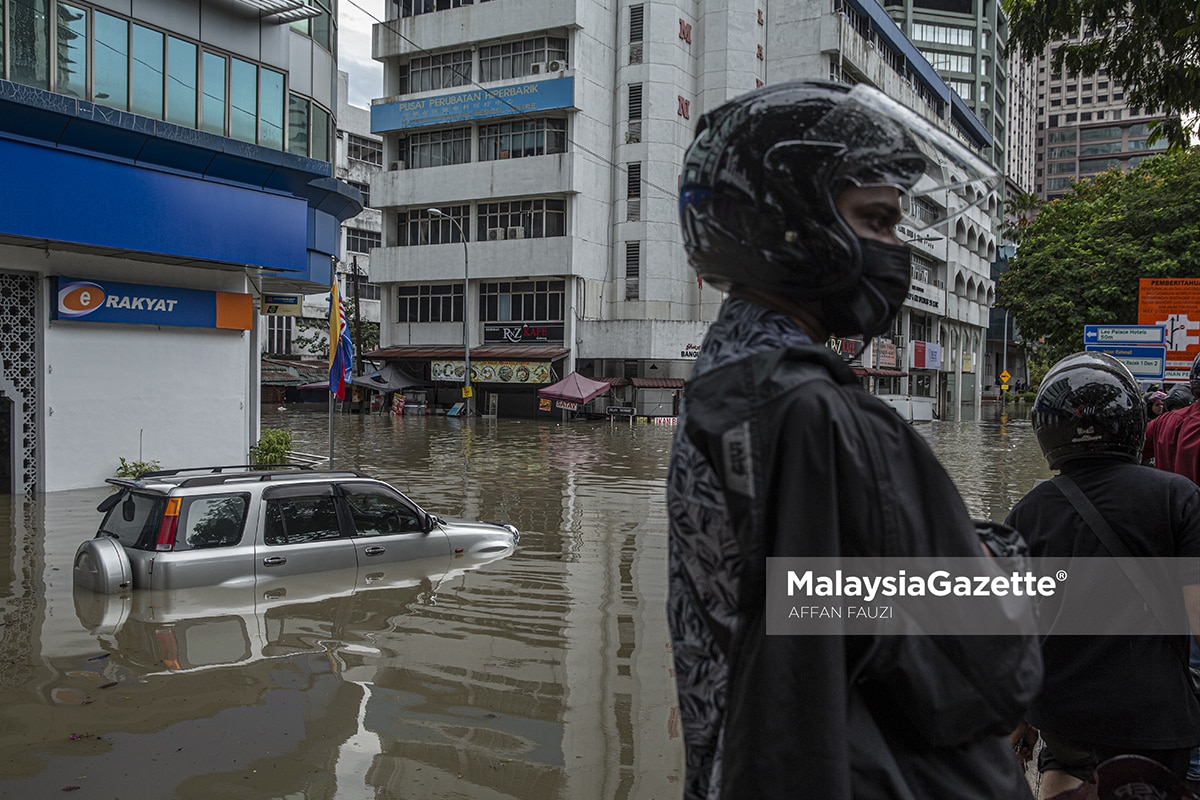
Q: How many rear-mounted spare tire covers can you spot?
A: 1